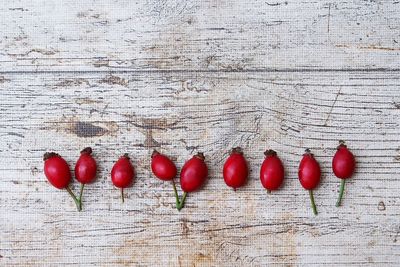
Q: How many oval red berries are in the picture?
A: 9